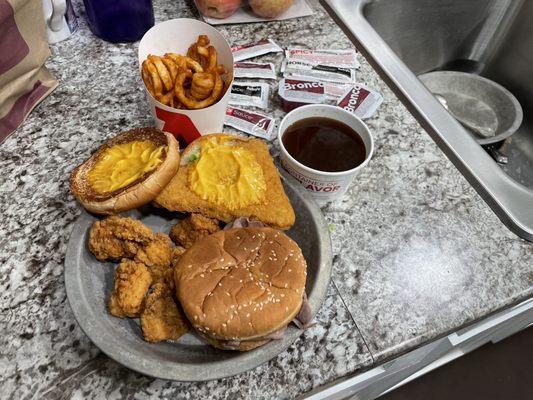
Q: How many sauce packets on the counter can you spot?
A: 9